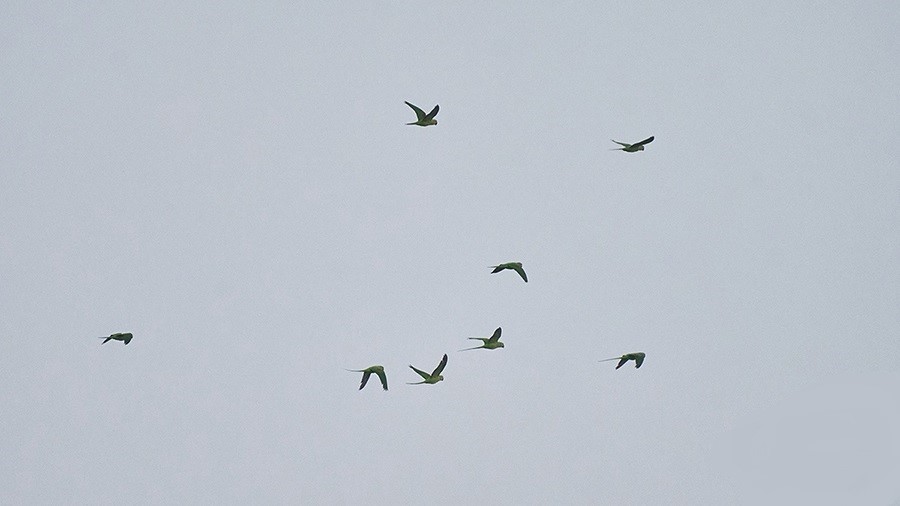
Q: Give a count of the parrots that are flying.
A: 8